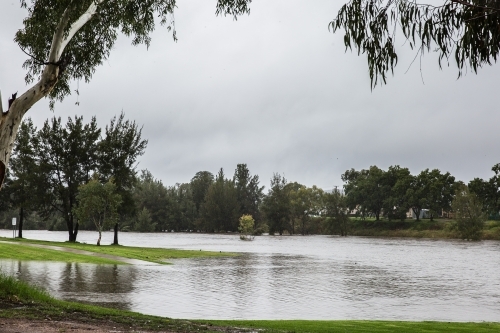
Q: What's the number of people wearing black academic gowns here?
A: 0